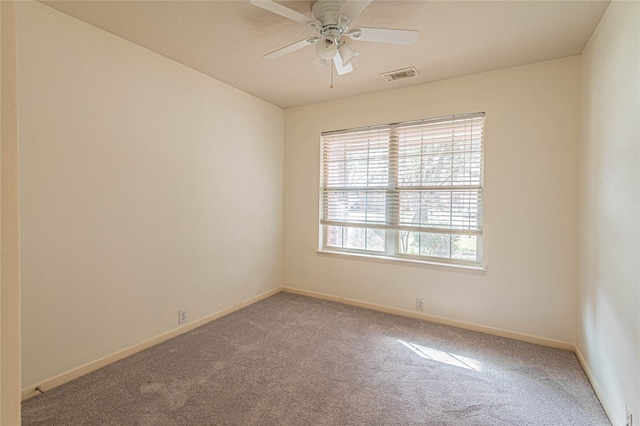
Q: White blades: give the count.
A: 5